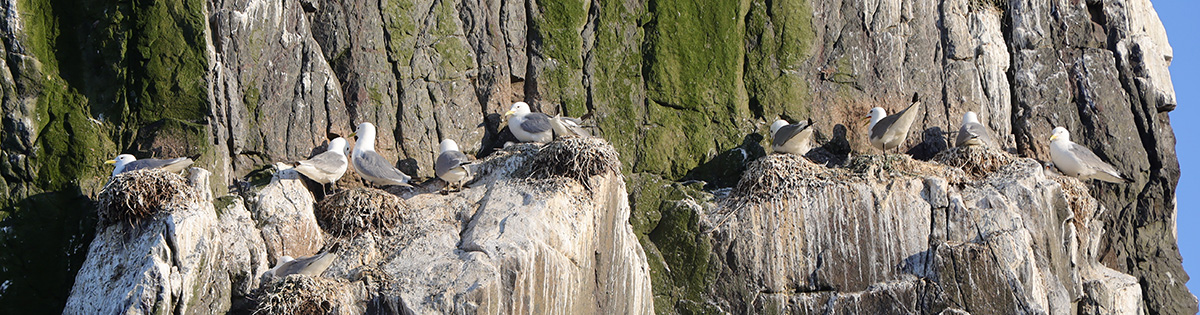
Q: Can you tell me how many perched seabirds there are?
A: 11